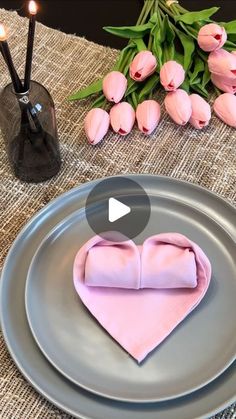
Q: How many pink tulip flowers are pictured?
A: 12